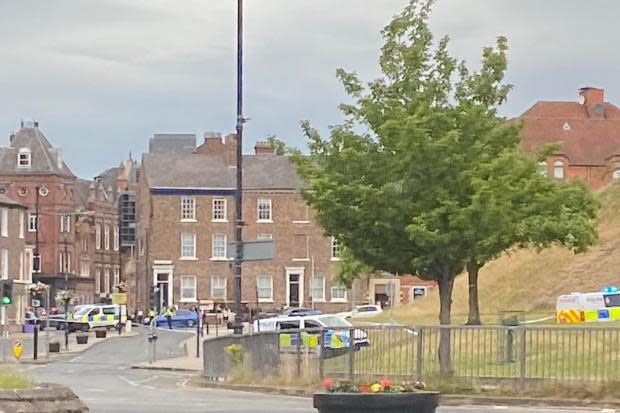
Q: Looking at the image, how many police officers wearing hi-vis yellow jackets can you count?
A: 2